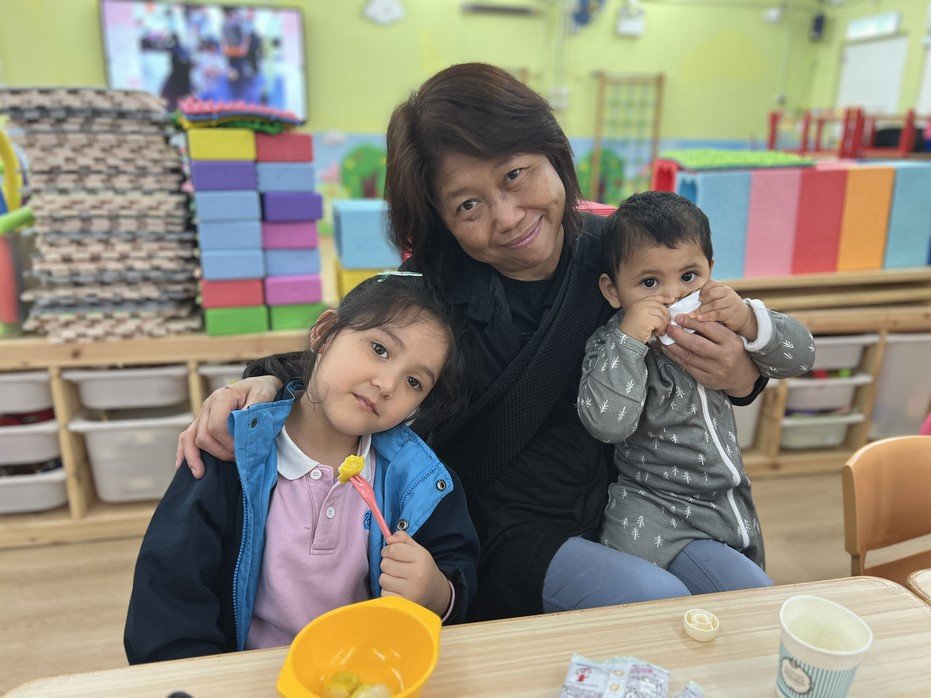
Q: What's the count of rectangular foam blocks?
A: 14